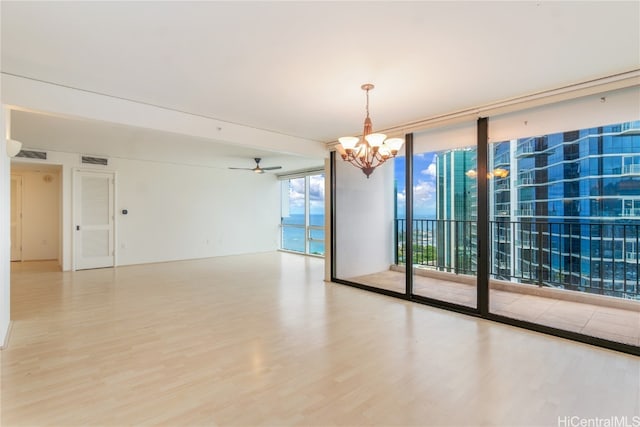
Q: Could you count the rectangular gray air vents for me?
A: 2